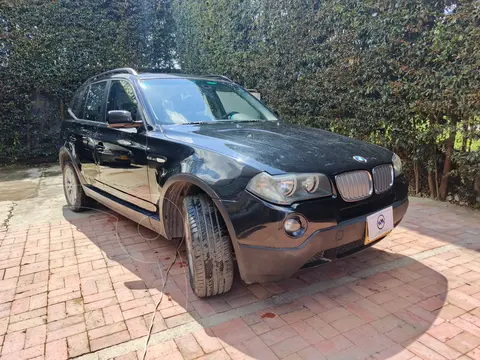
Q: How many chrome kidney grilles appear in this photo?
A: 2